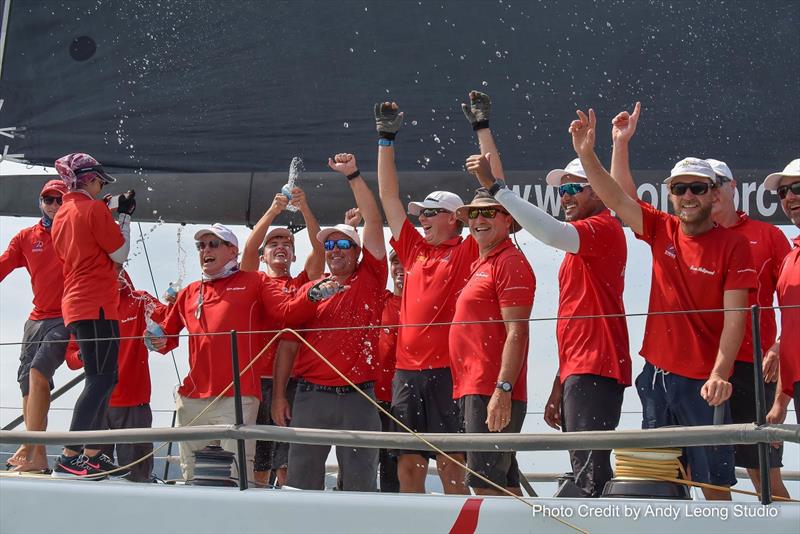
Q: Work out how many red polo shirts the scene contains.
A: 13